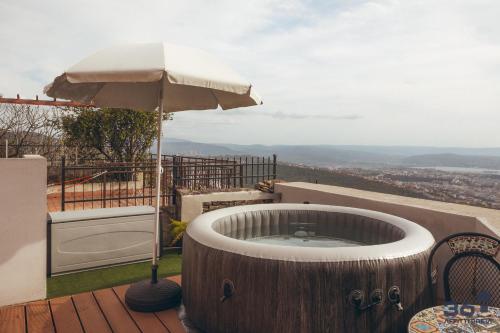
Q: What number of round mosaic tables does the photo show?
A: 1